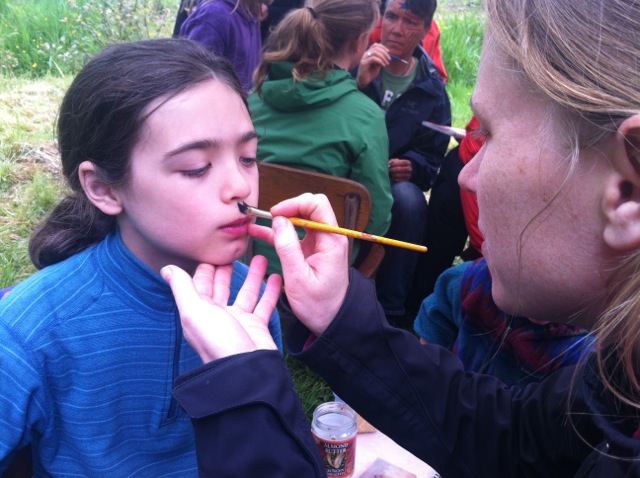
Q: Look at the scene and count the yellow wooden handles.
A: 1